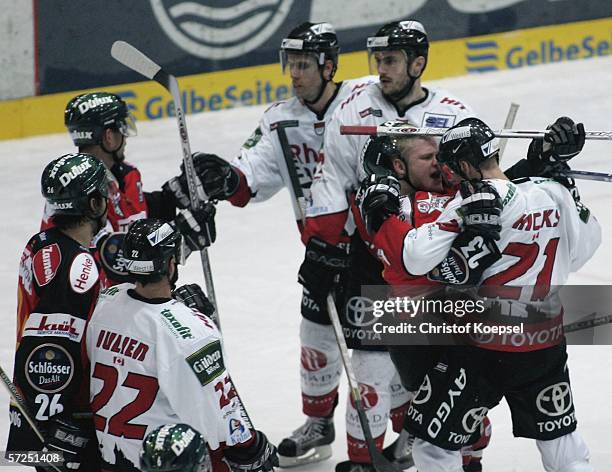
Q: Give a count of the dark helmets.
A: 8